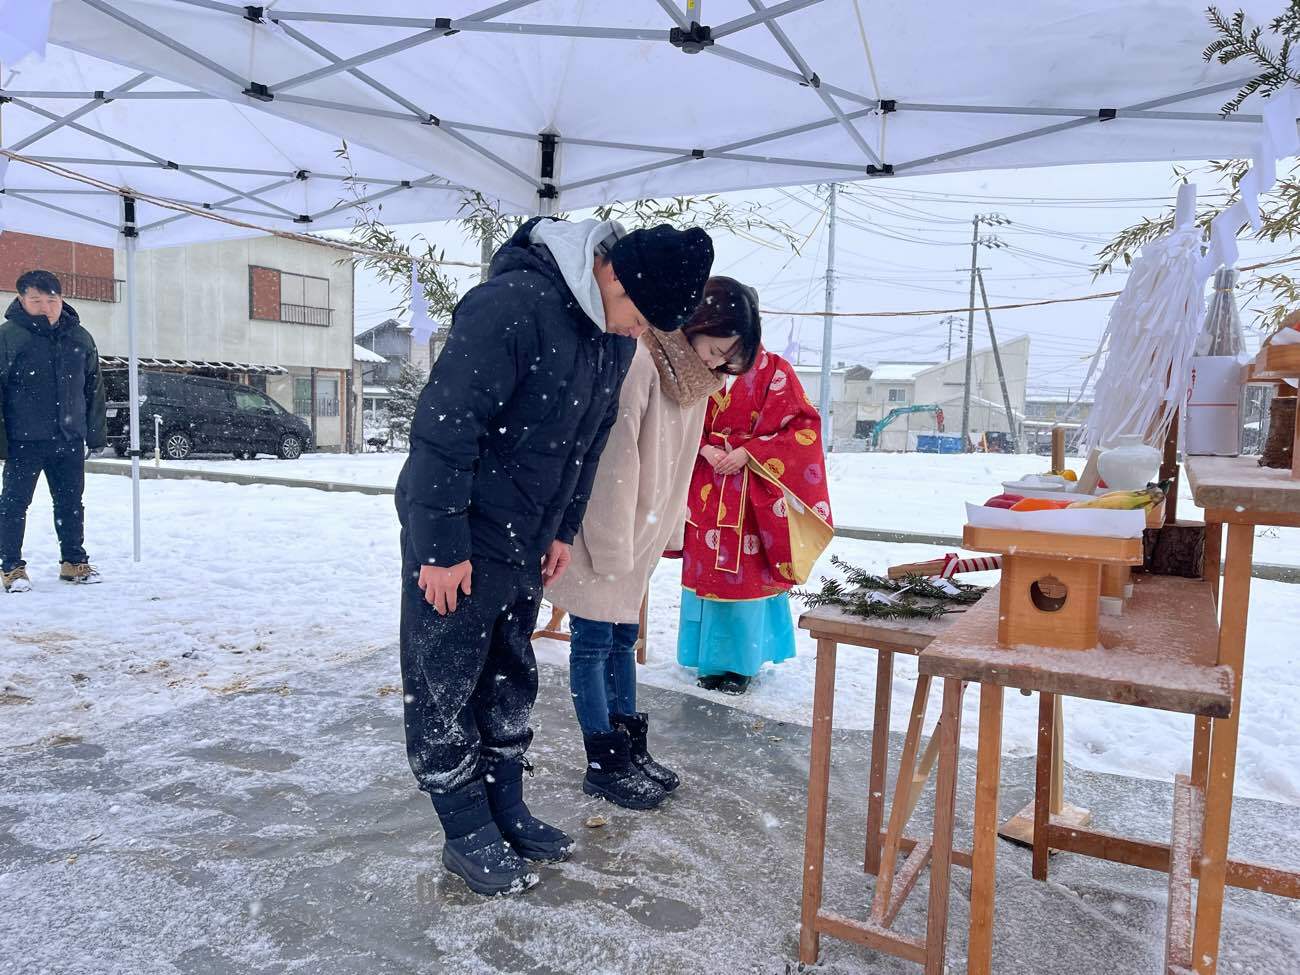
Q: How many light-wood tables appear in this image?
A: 3